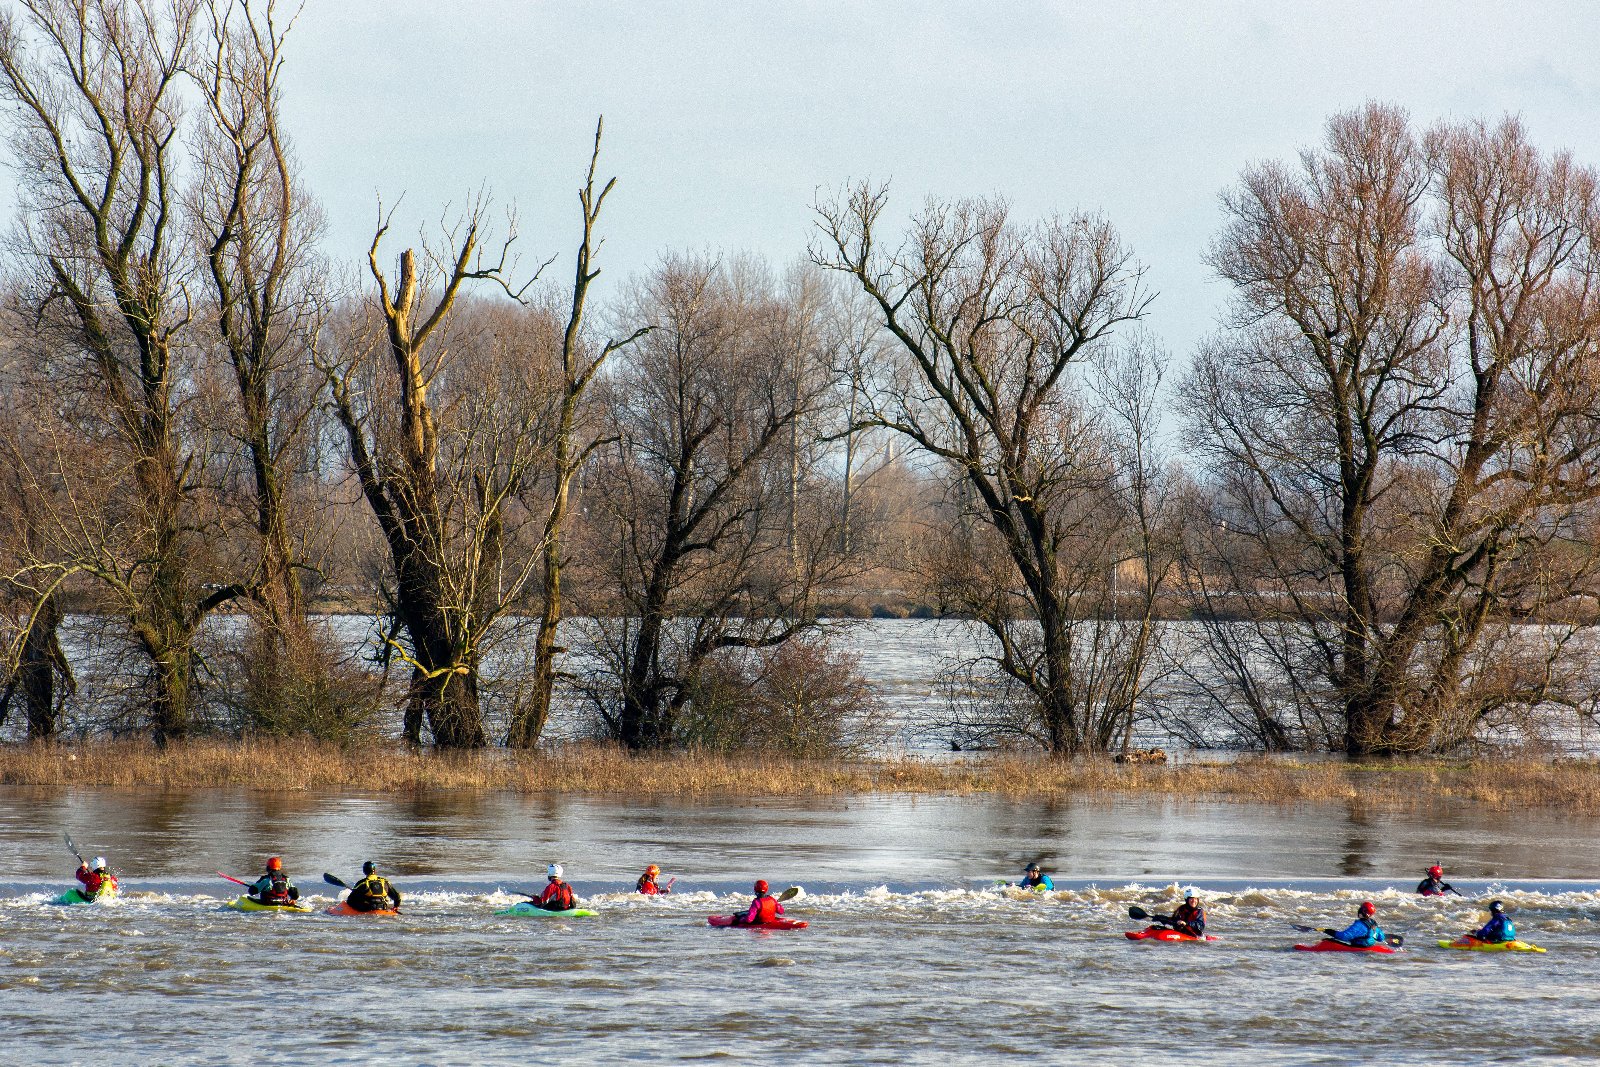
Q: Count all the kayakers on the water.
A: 11